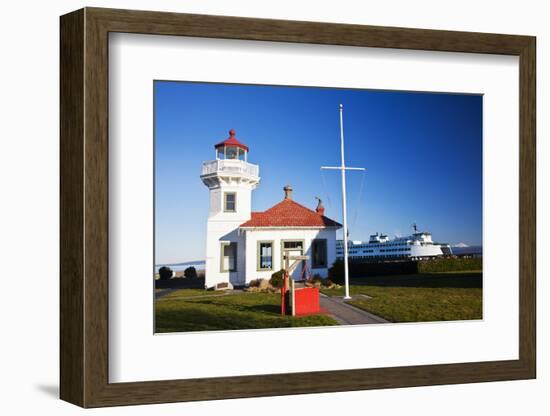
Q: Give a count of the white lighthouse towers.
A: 1